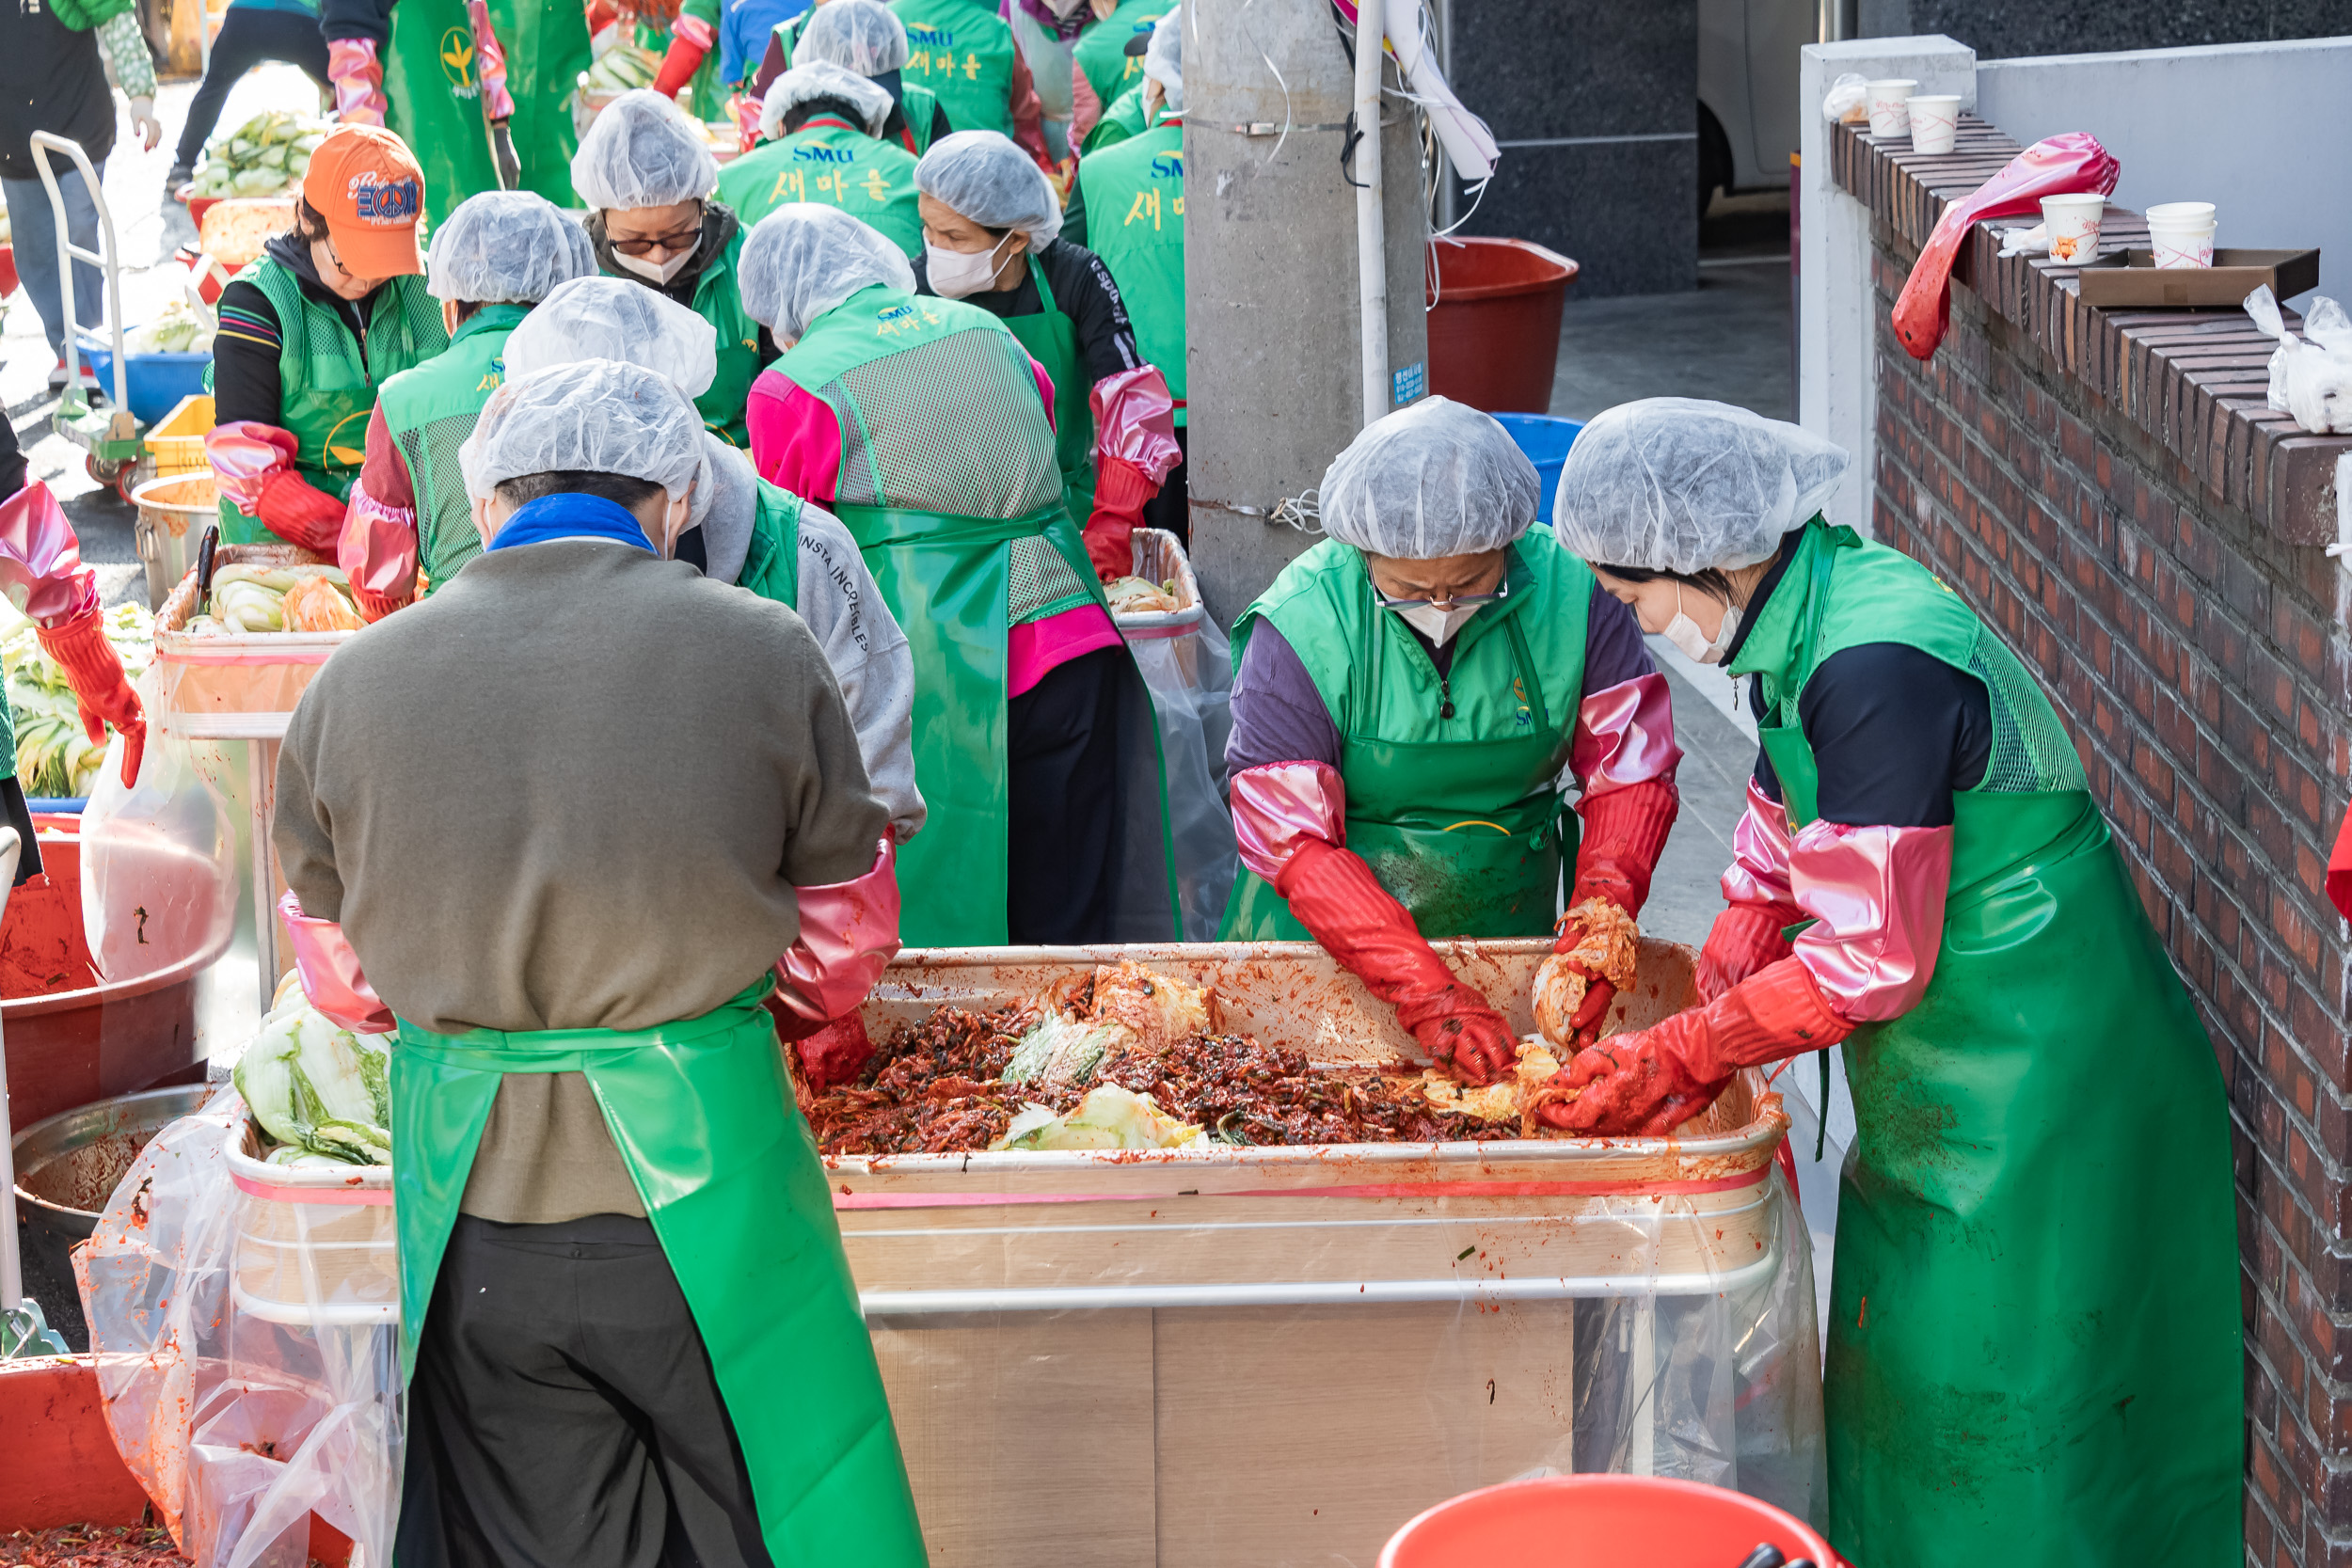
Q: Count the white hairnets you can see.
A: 11